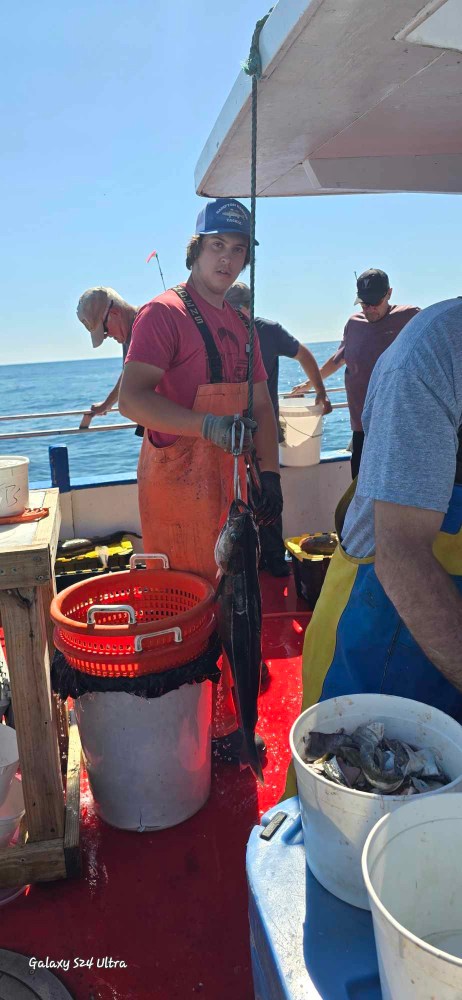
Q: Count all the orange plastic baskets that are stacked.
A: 2